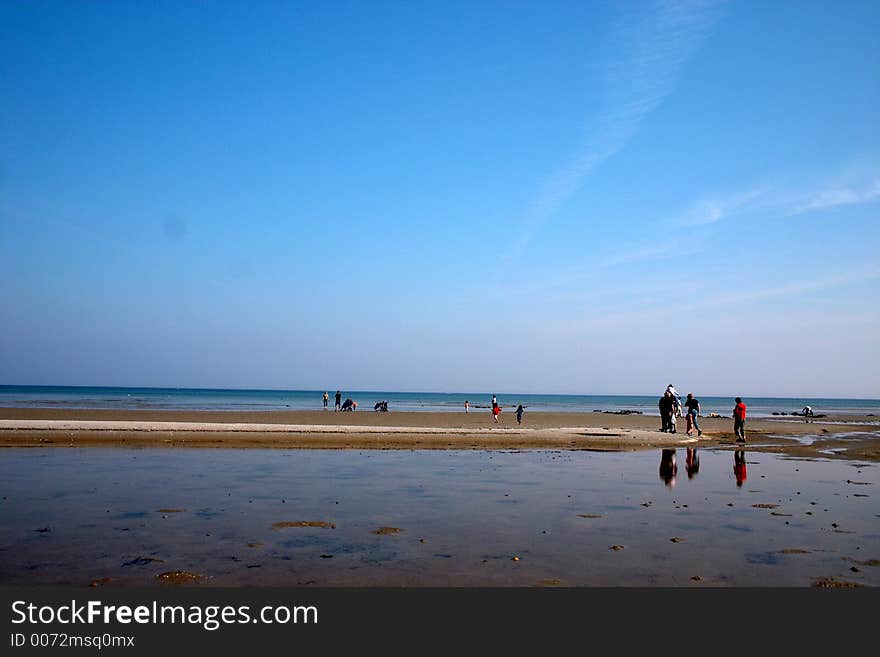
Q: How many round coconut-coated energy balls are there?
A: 0